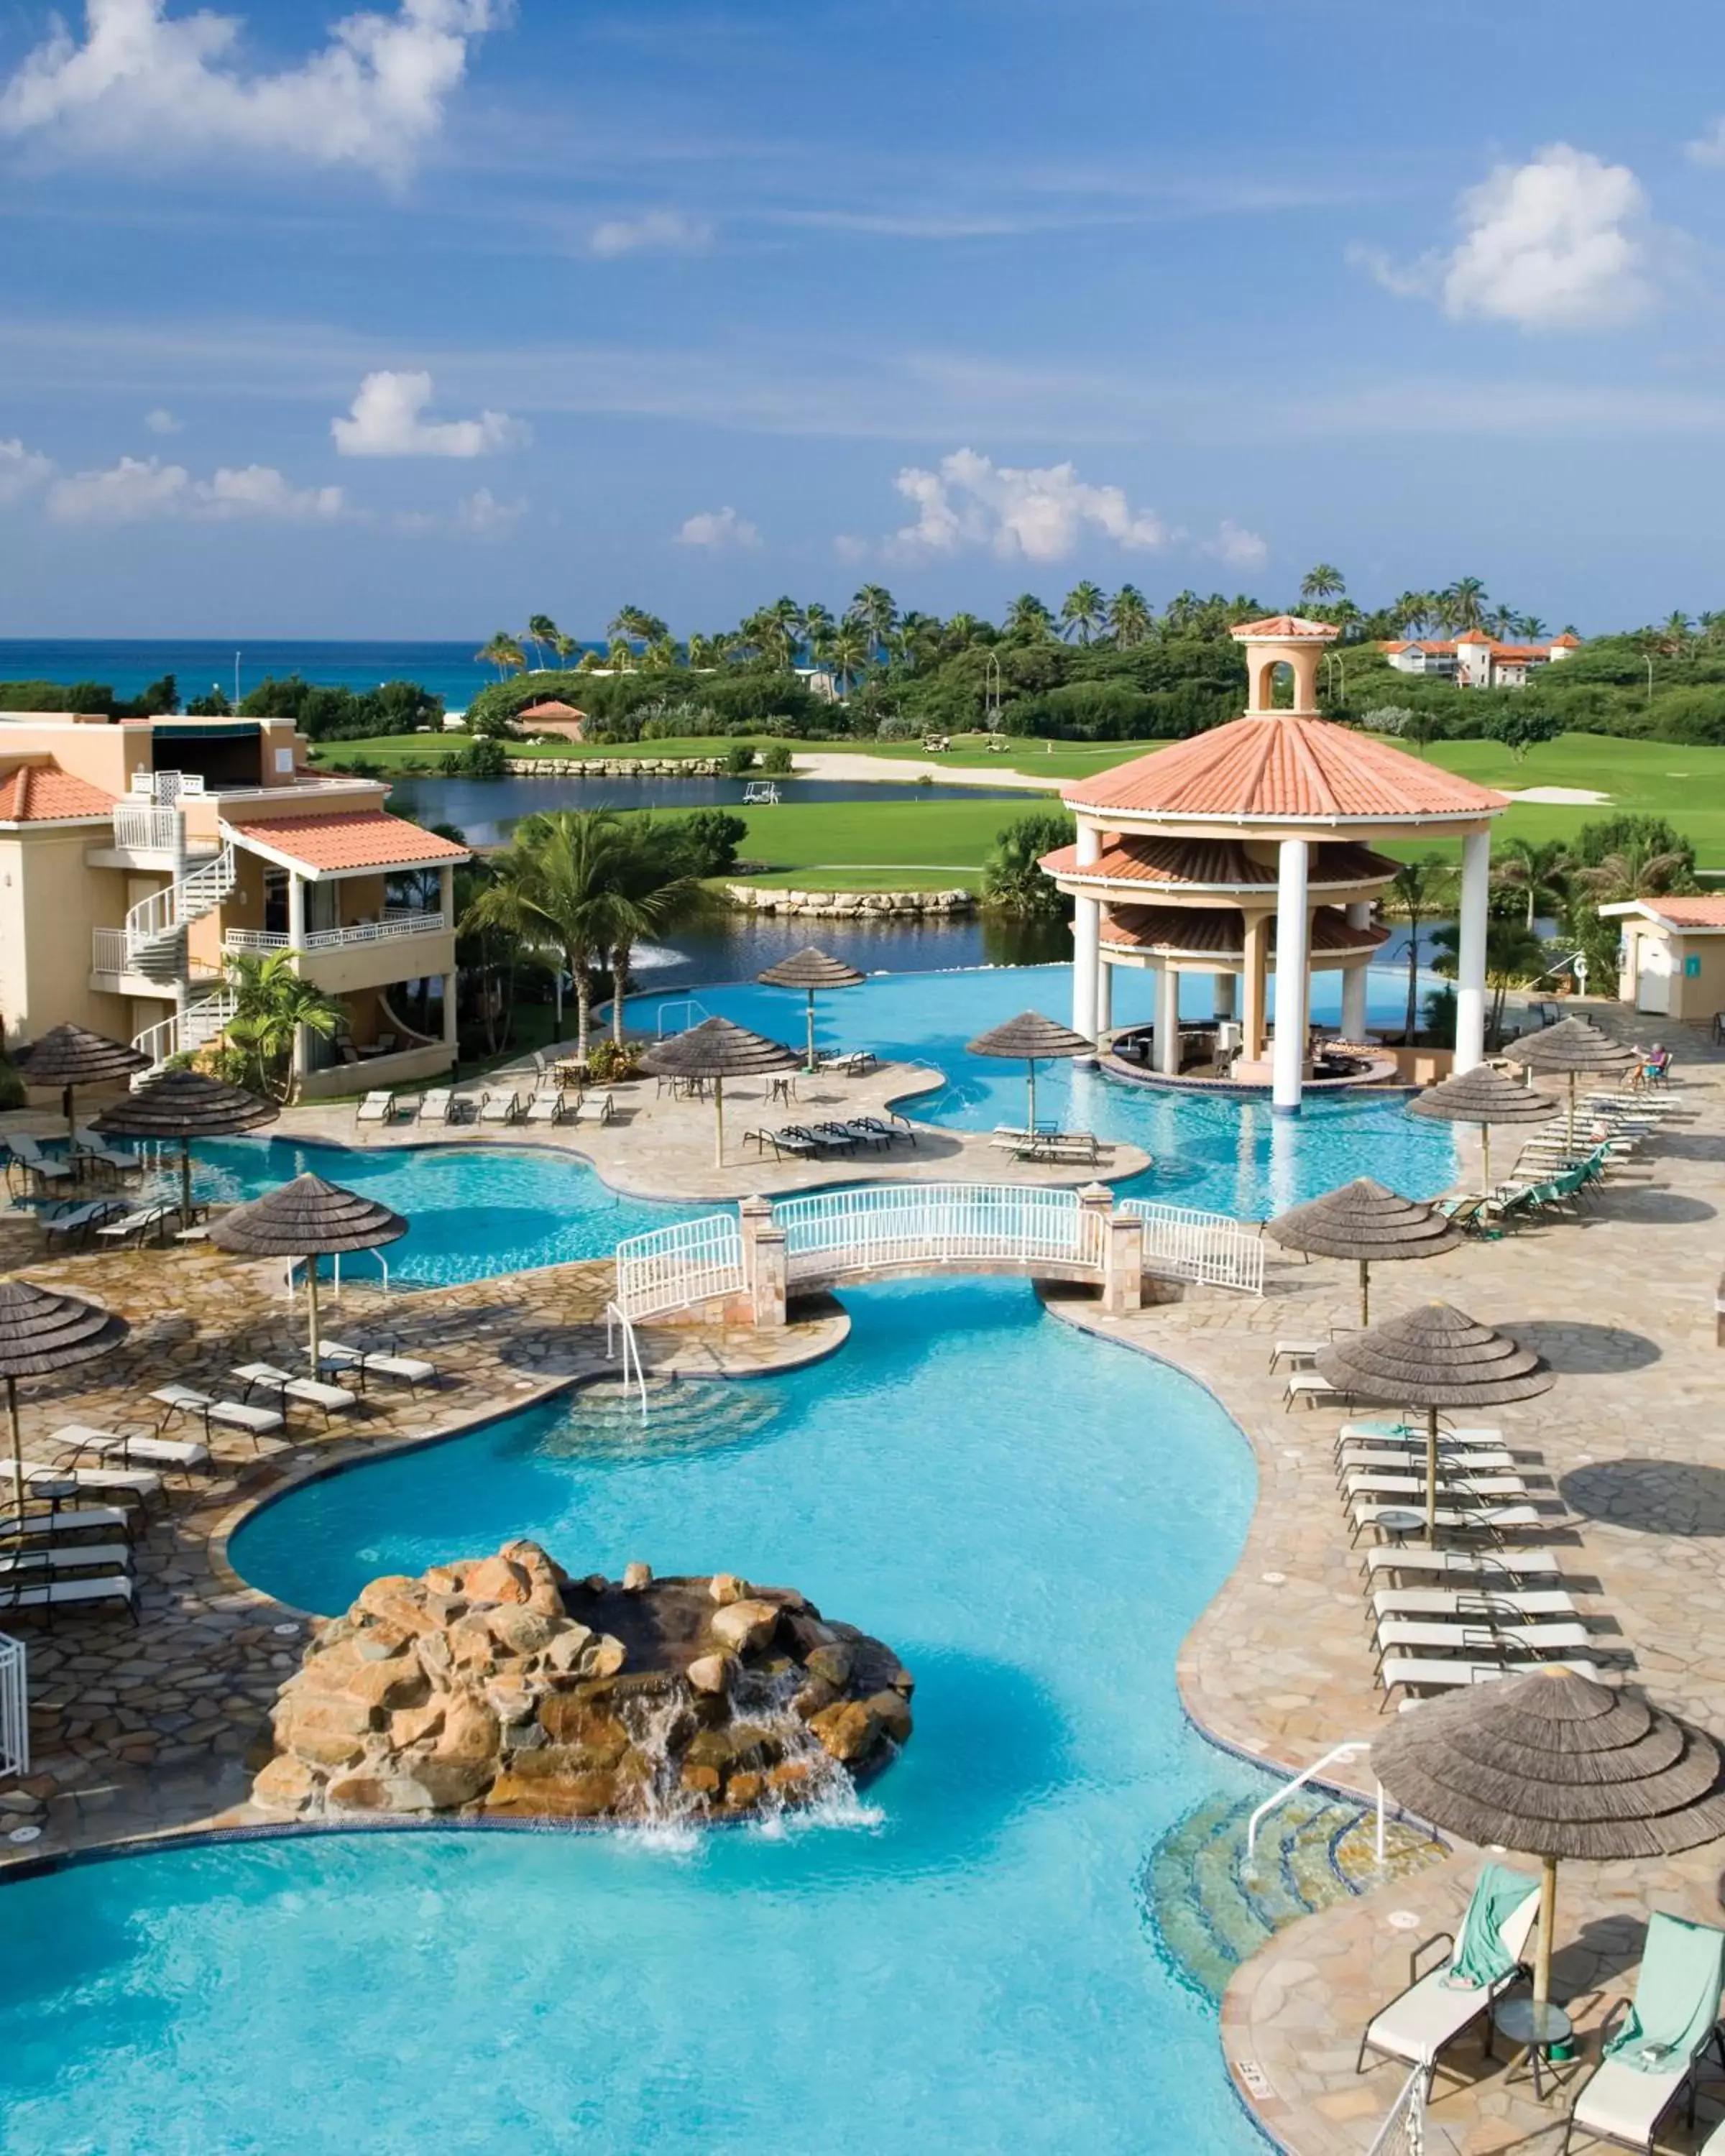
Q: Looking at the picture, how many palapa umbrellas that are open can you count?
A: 12